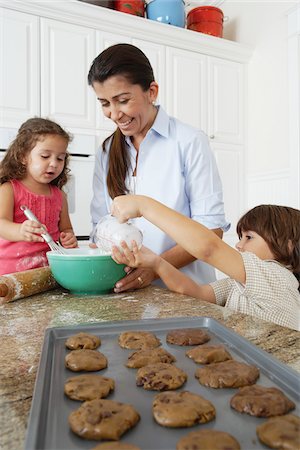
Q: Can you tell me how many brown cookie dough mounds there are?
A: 15